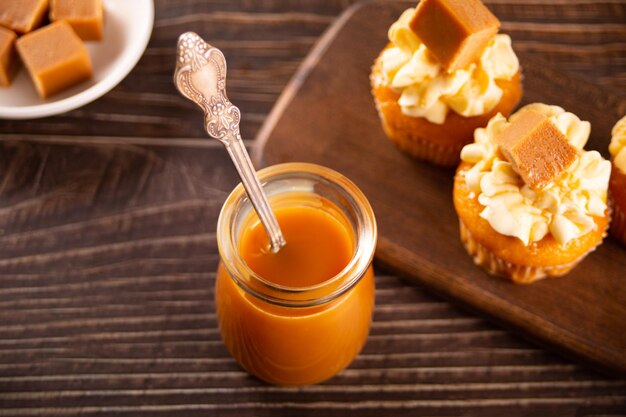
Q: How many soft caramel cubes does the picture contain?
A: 6